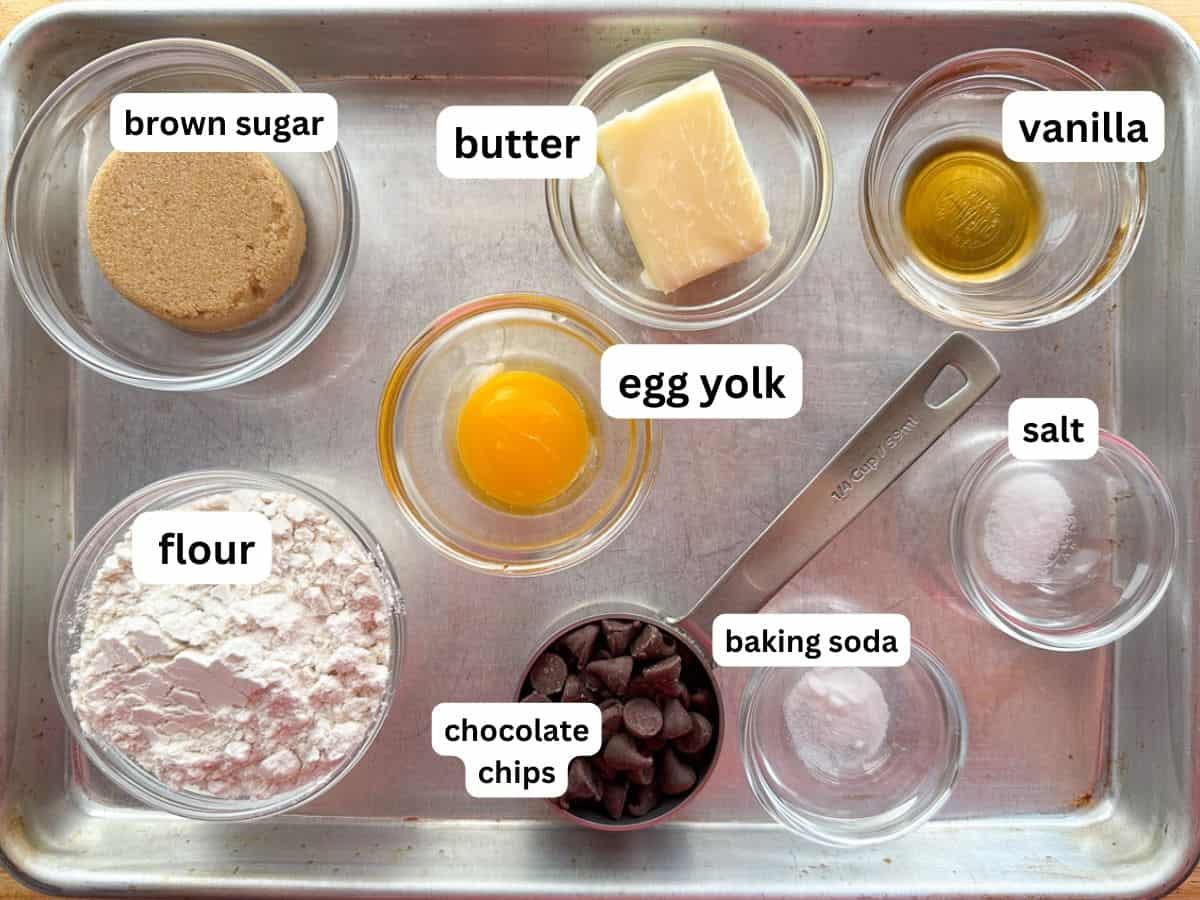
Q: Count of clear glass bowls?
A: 7